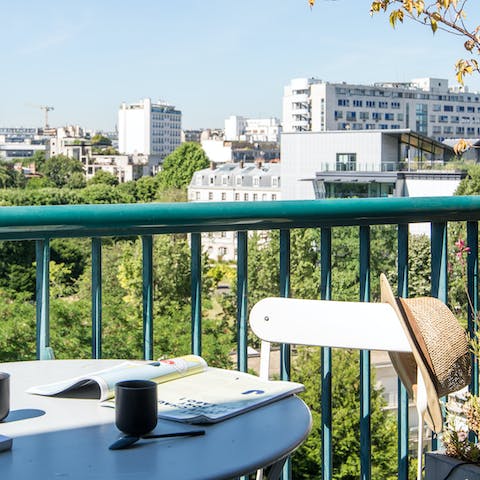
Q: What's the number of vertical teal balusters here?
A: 11